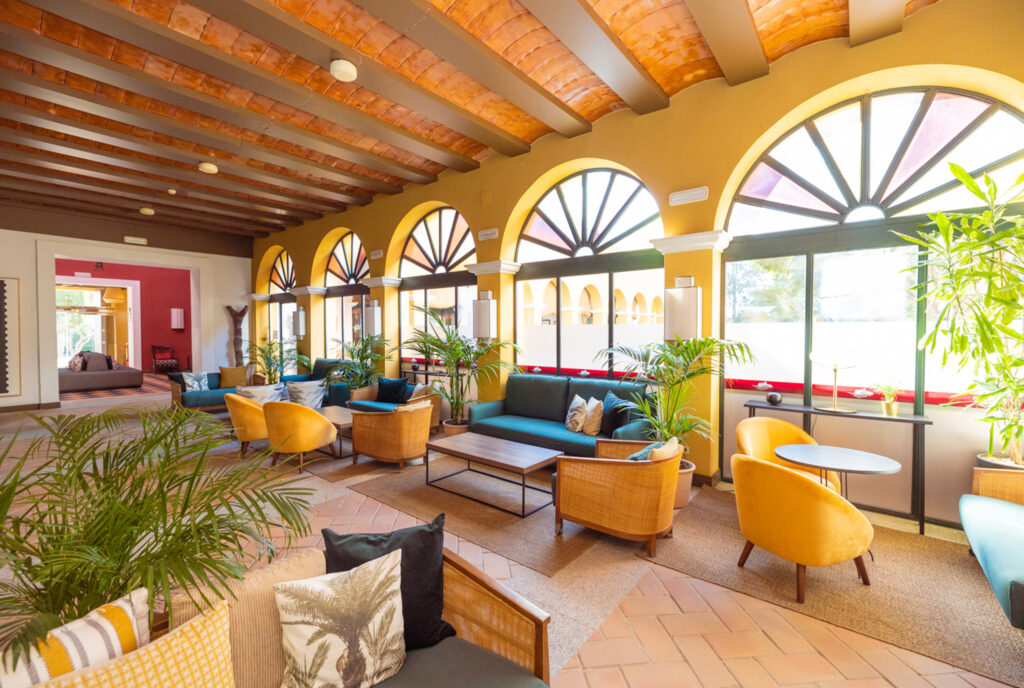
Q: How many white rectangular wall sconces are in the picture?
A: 5